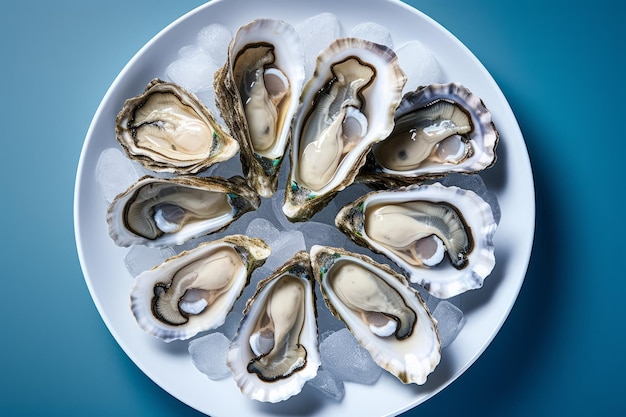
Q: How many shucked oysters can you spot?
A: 9